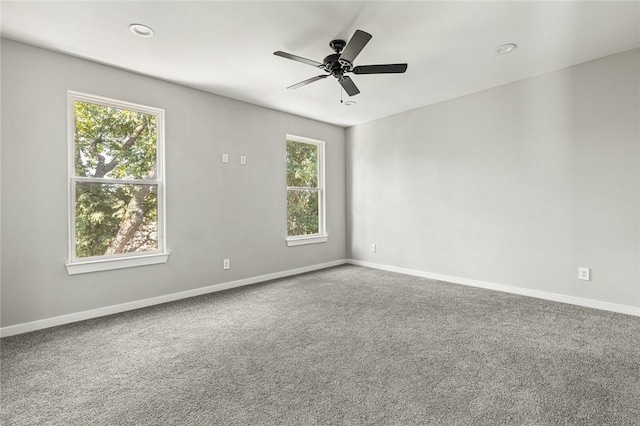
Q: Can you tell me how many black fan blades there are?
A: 5